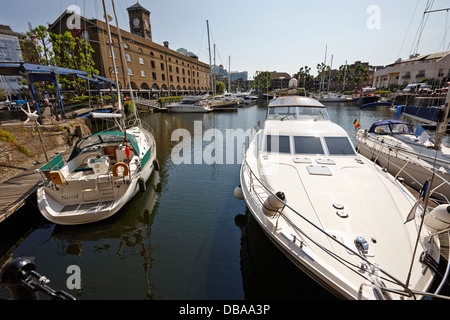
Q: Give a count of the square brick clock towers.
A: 1